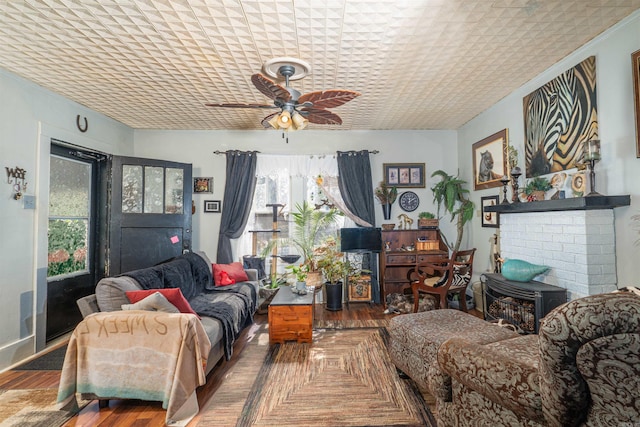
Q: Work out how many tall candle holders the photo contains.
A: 3